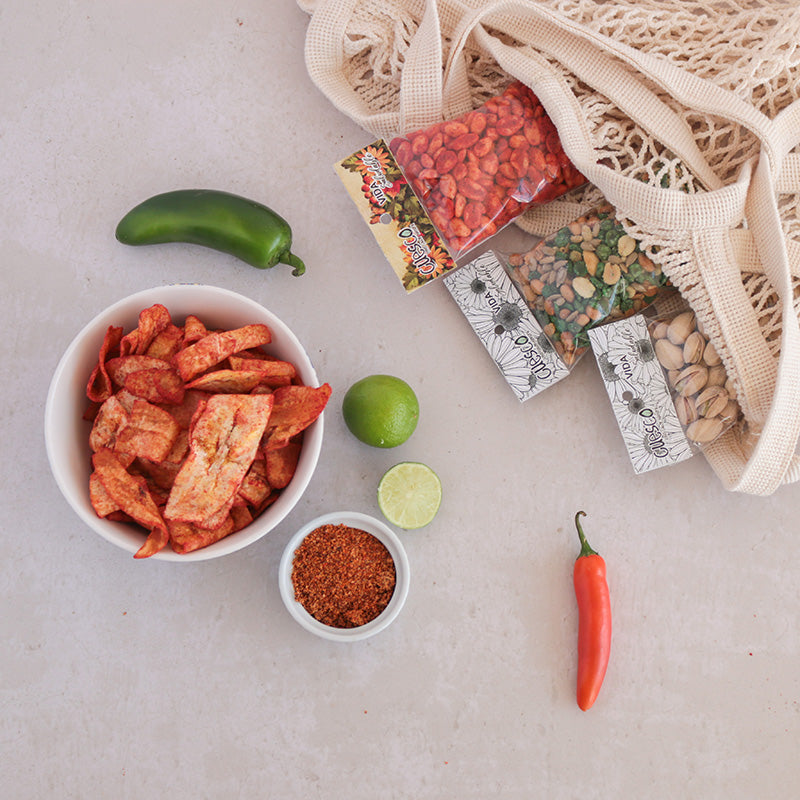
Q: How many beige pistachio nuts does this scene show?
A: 14